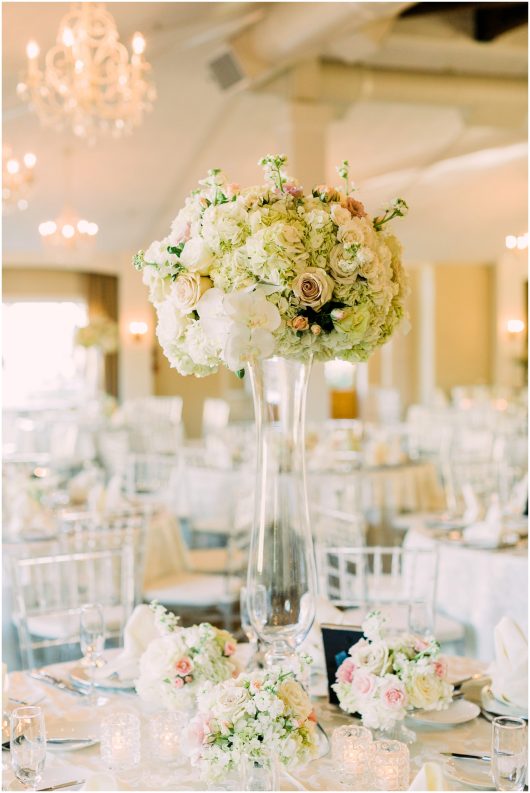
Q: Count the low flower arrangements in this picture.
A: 3